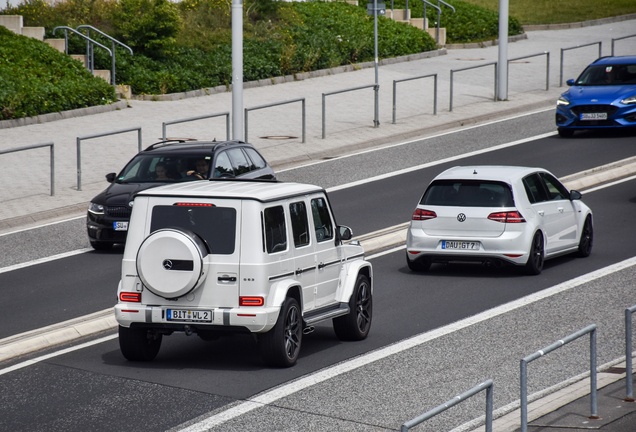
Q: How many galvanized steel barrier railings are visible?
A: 13